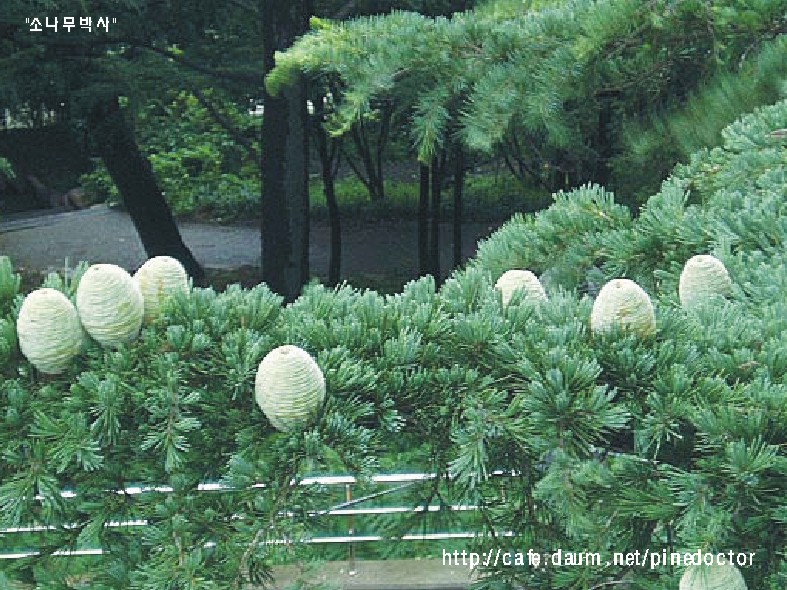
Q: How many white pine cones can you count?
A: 8